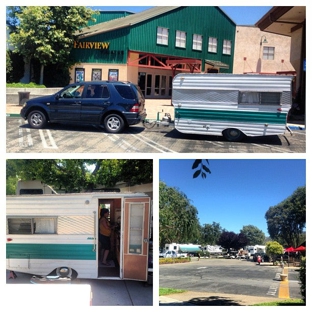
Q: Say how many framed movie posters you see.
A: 3